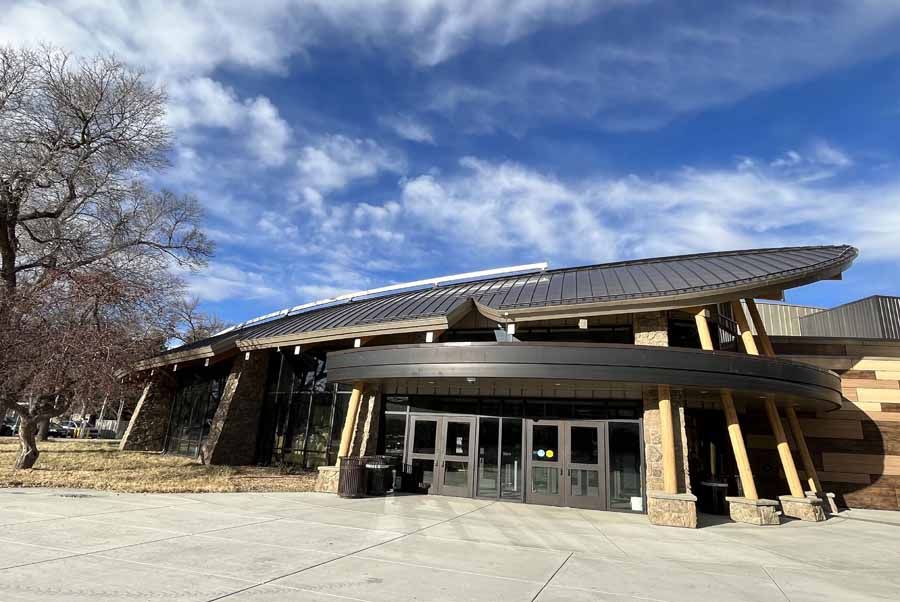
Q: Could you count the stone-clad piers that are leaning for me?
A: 2